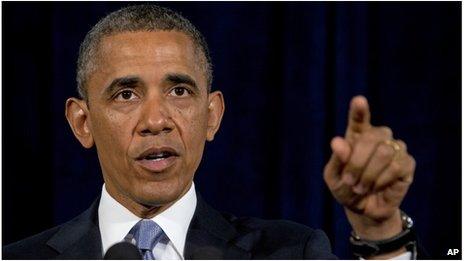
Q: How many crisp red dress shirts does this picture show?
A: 0